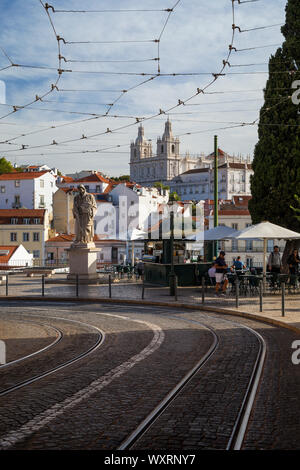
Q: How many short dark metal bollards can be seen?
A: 10